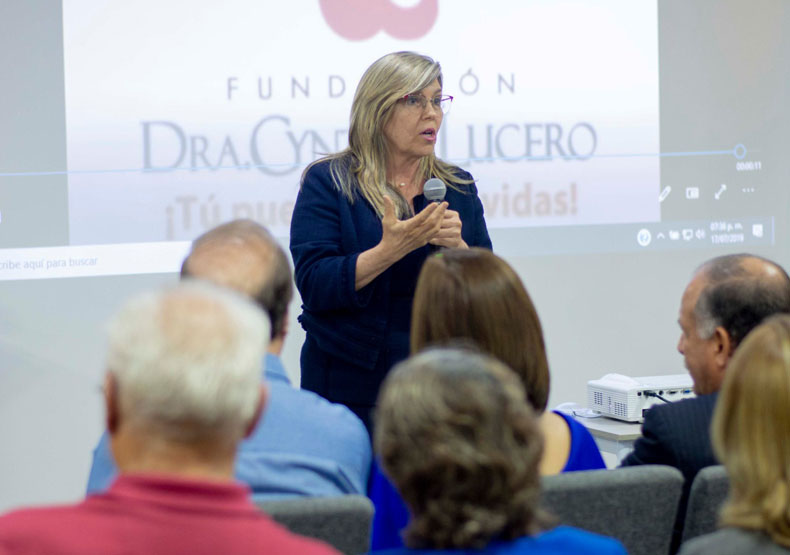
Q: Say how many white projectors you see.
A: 1